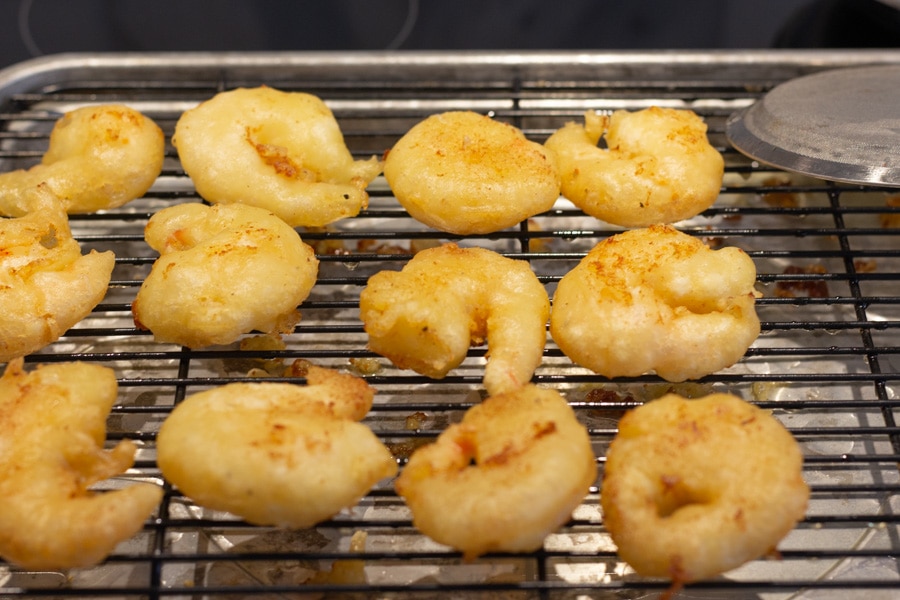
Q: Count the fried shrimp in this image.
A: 12